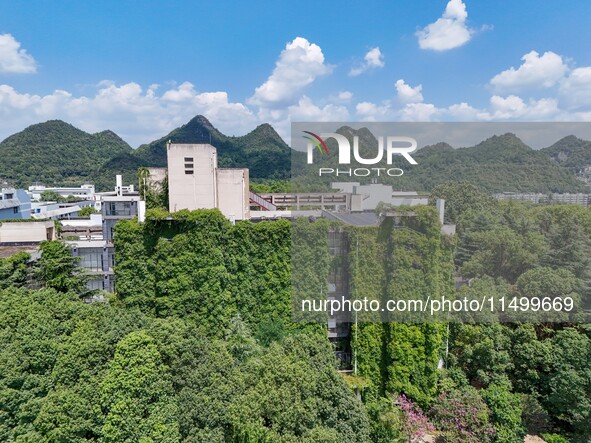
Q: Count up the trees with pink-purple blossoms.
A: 2